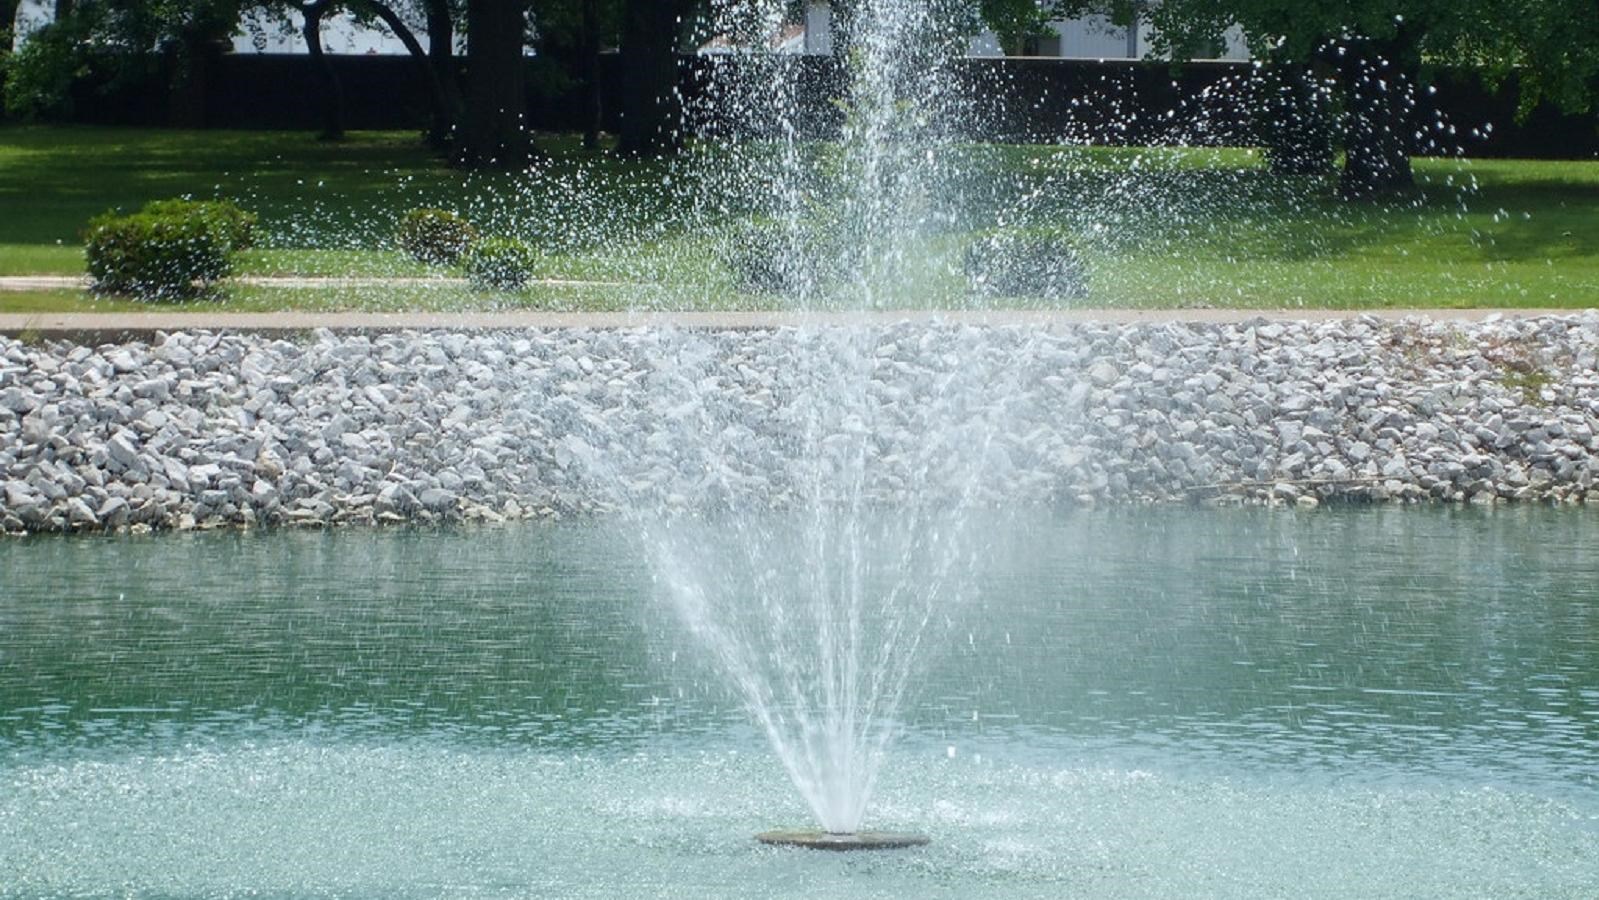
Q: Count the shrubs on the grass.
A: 5